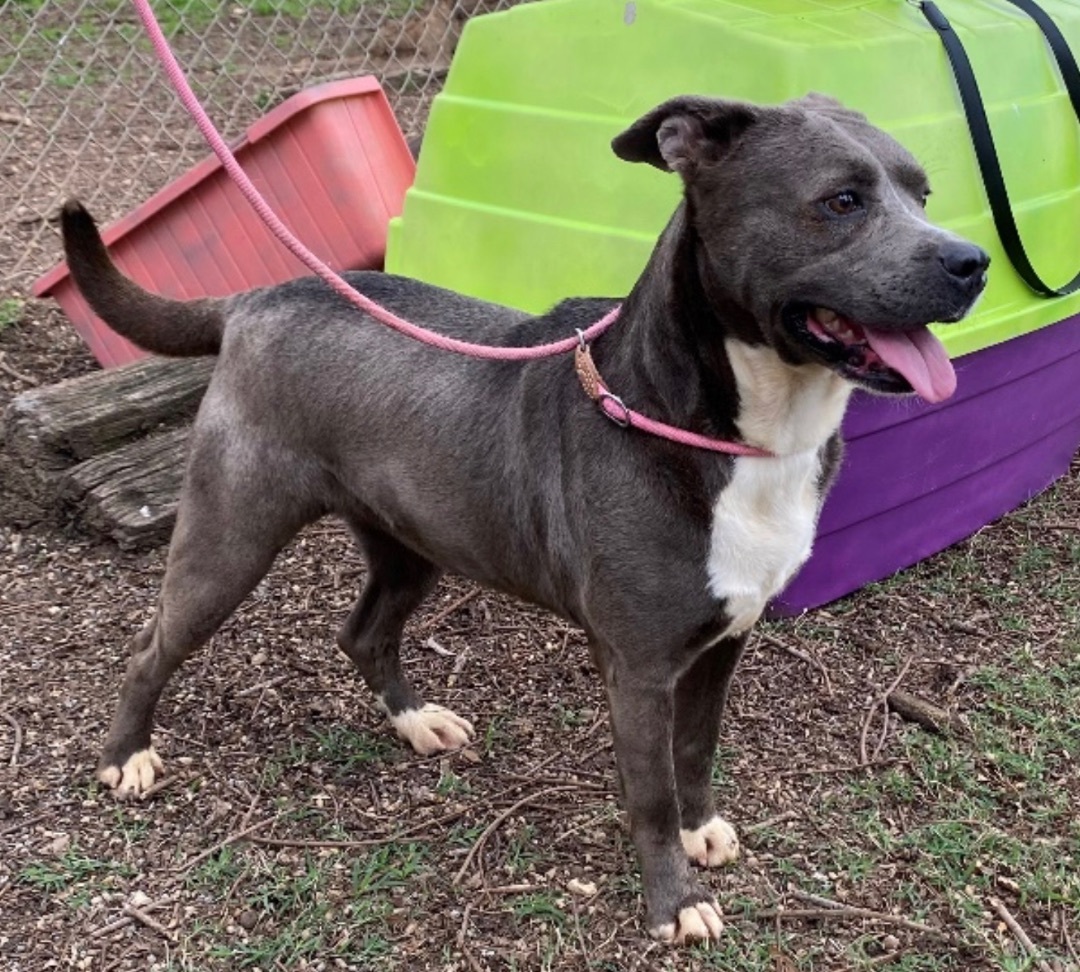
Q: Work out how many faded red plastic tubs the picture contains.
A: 1